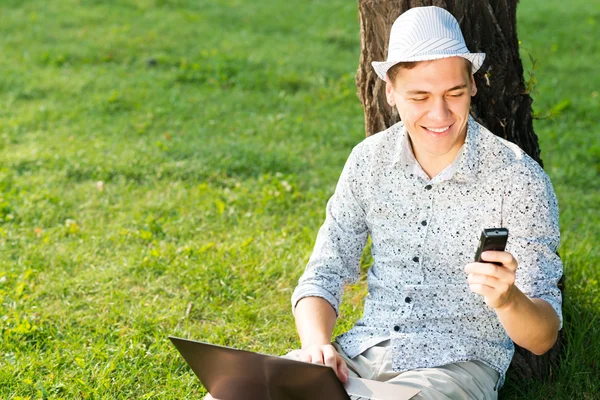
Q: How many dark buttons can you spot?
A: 5